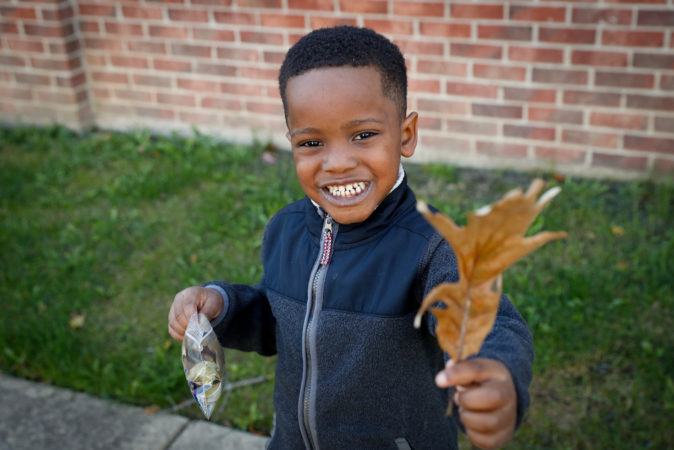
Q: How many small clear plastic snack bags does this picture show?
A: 1